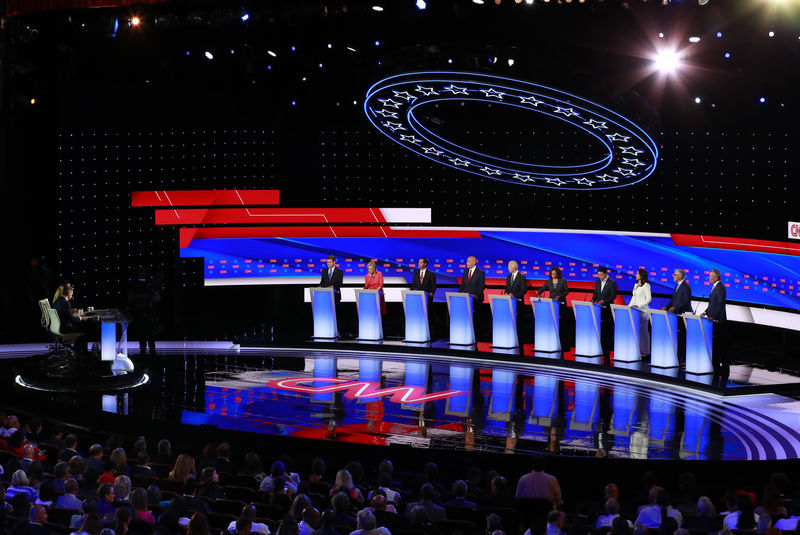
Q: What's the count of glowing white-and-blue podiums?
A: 10